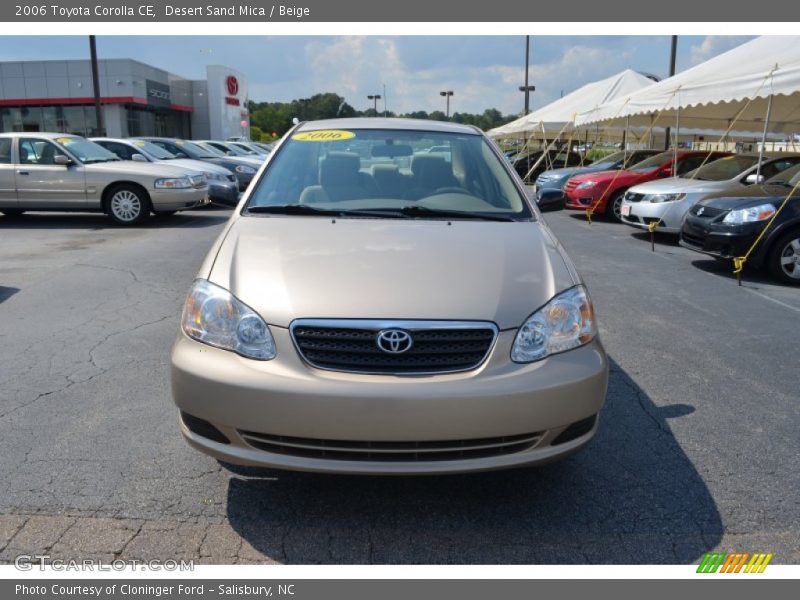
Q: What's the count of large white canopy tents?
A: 2